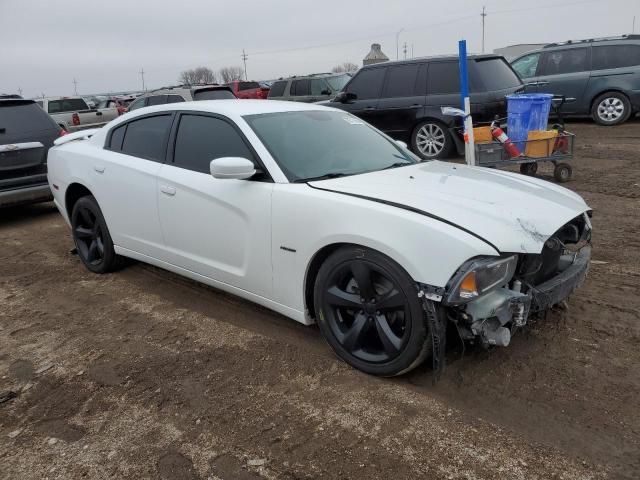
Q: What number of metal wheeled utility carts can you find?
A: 1